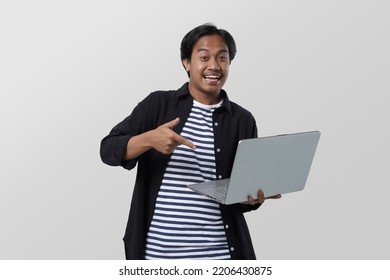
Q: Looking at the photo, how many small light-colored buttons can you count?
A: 5